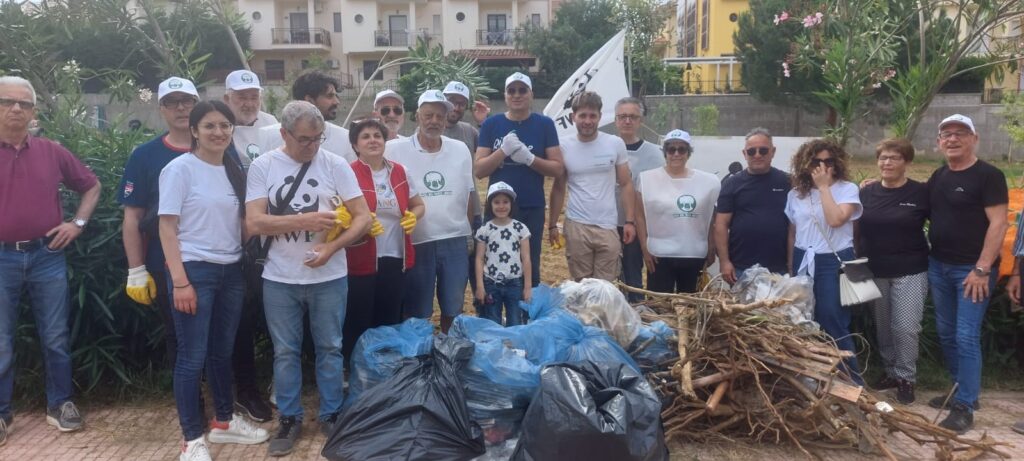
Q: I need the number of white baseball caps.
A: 9